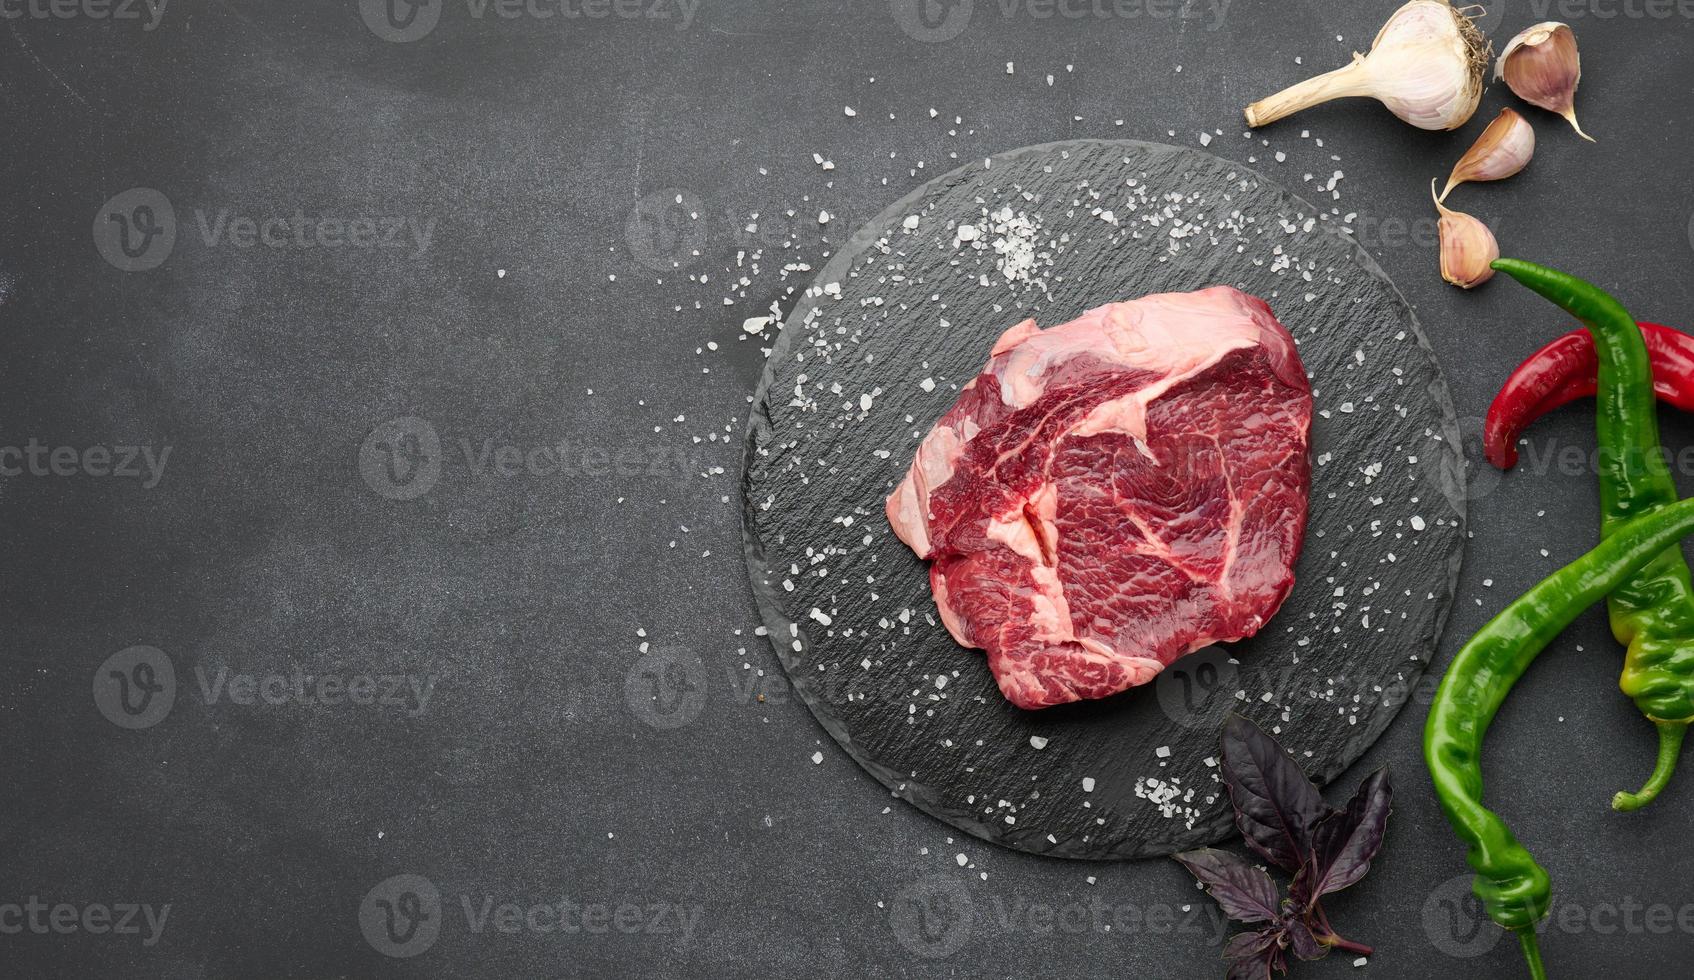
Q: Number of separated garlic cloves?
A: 3